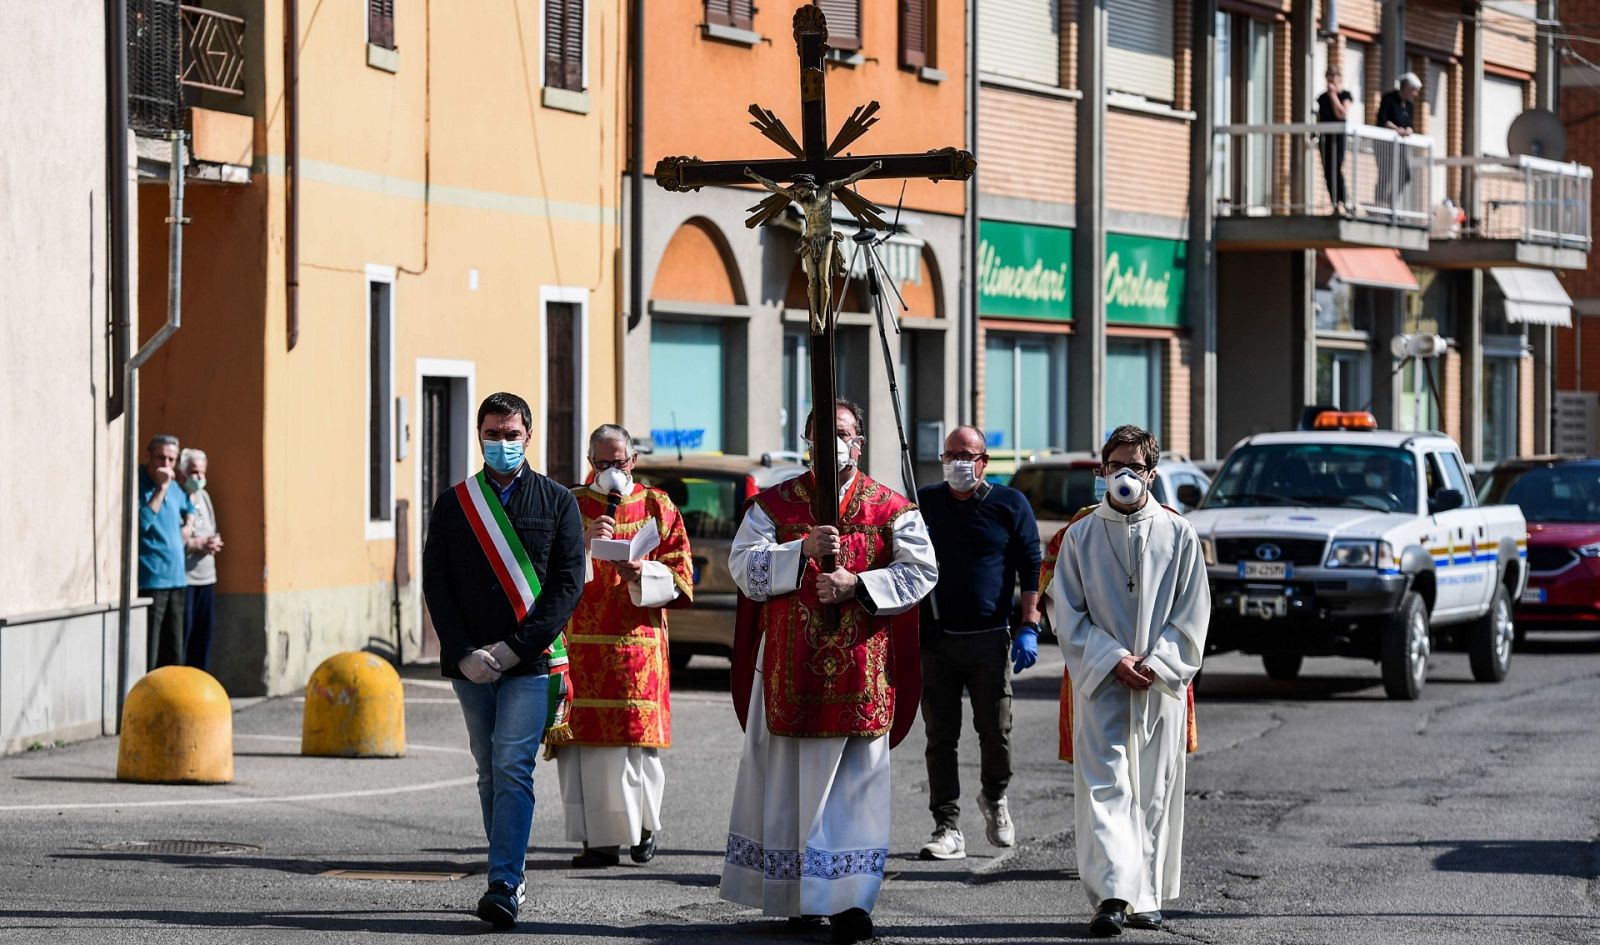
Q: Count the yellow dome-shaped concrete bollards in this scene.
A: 2